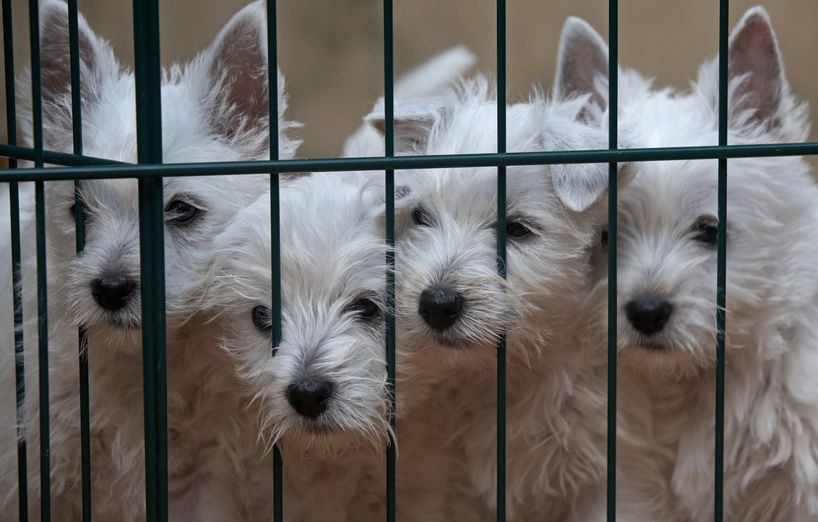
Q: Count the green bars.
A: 11